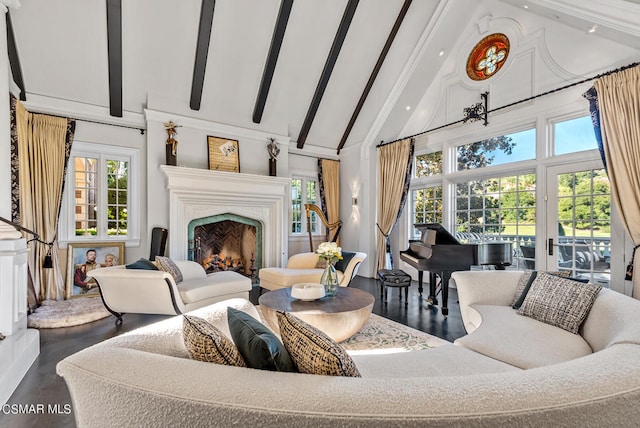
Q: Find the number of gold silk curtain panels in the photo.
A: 4